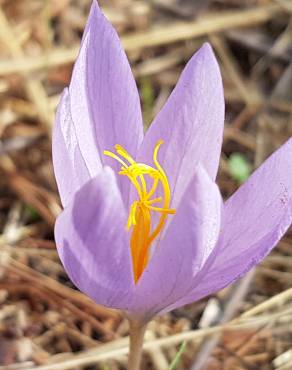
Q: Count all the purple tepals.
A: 6